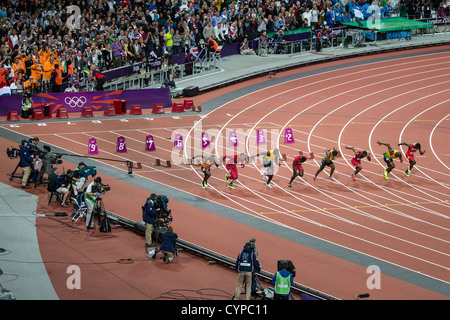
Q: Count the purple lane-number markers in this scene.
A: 8